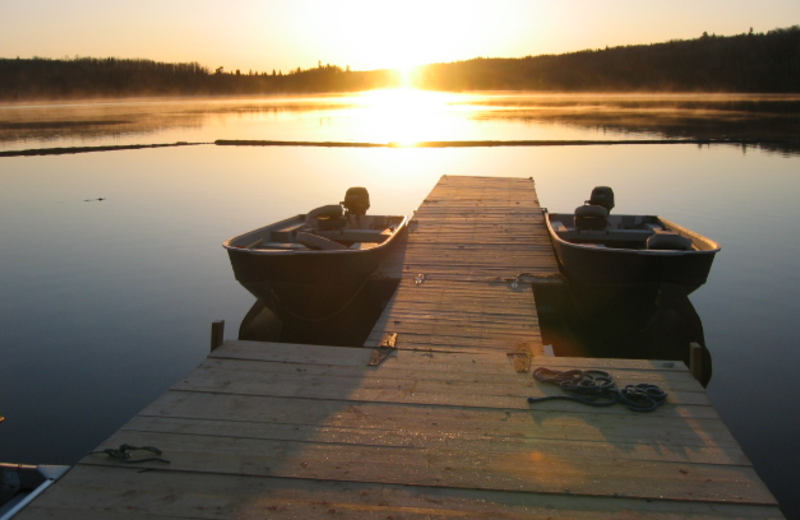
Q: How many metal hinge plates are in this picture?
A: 2